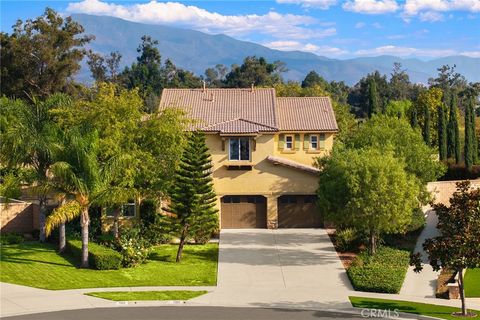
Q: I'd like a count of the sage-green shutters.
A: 4